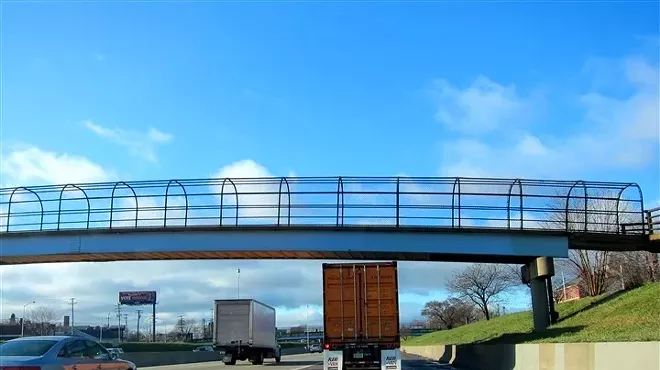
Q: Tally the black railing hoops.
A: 12